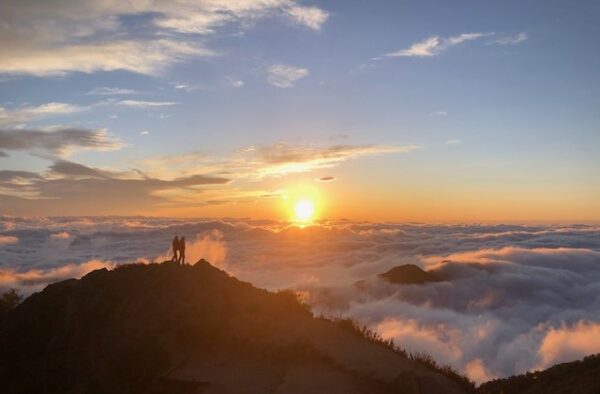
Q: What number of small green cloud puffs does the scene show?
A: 0